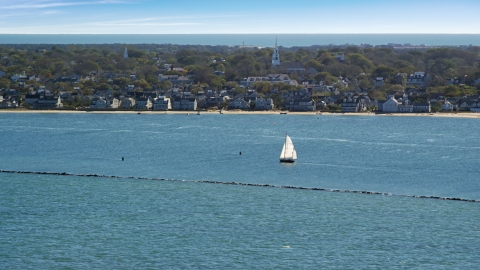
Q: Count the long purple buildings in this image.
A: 0